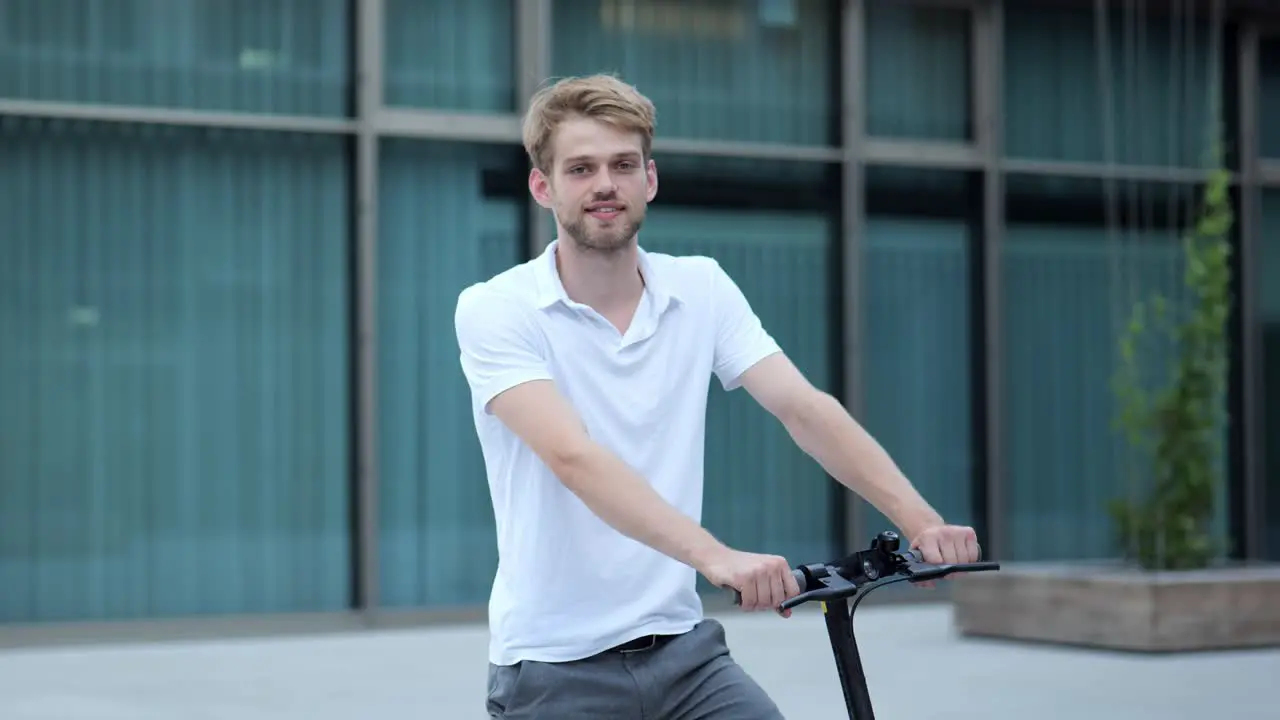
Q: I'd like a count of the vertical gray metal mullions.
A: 5